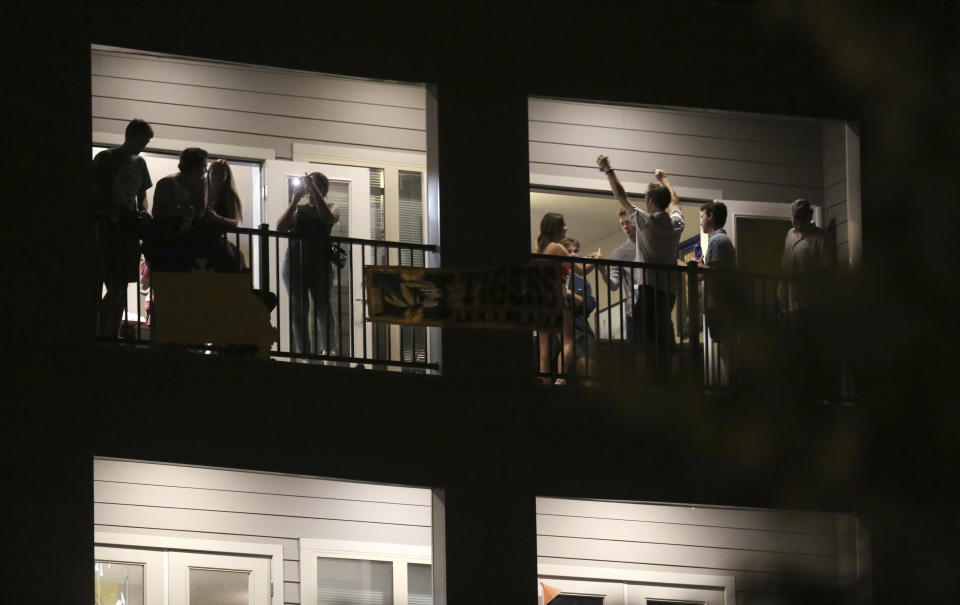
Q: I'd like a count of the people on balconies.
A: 10